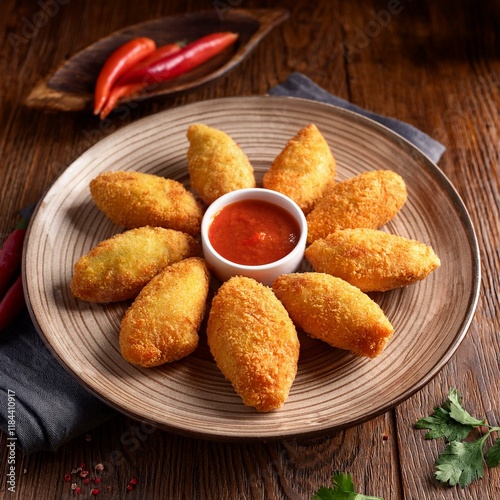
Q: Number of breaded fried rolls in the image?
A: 9